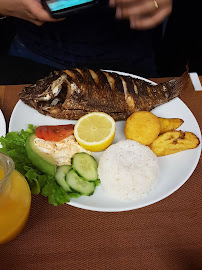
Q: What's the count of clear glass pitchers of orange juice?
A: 1